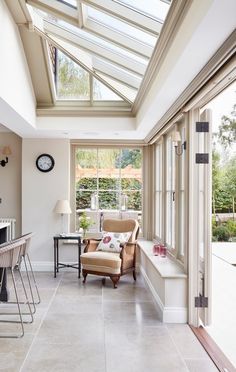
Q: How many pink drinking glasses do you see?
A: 2